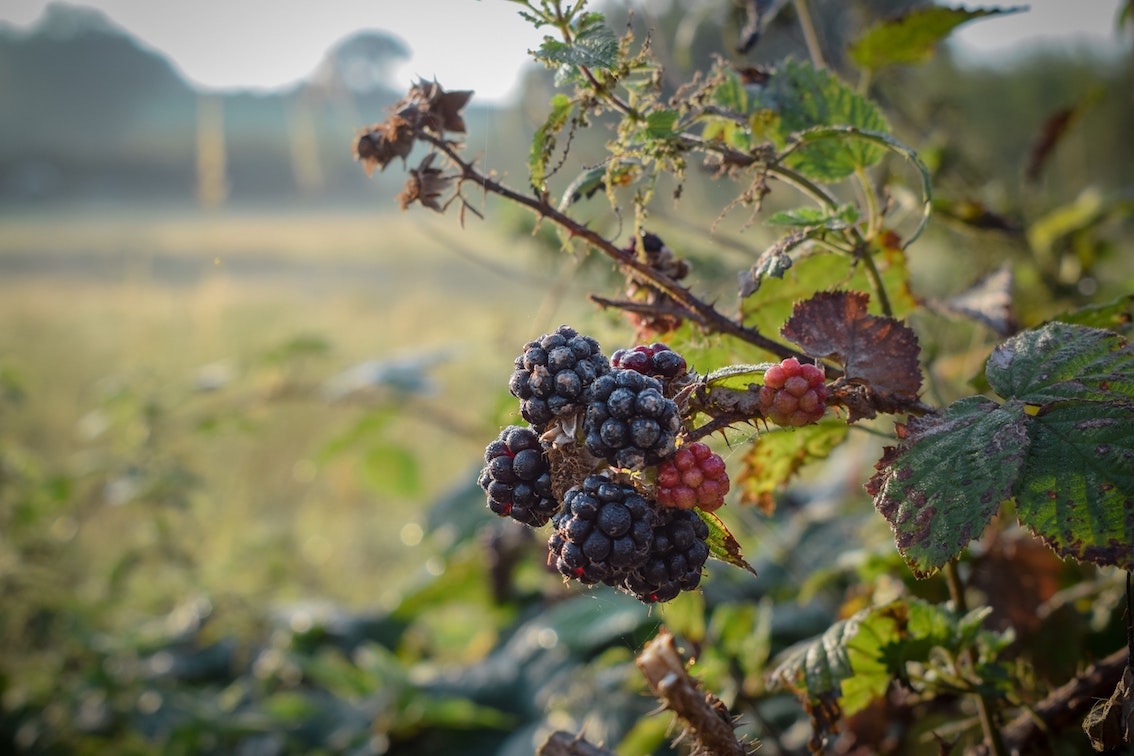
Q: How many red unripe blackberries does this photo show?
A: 2